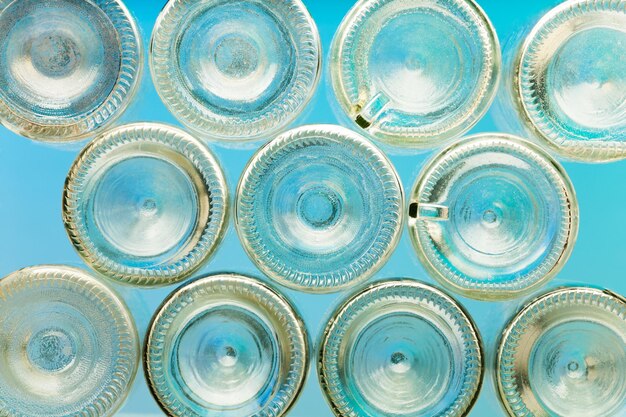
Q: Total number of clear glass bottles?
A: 11